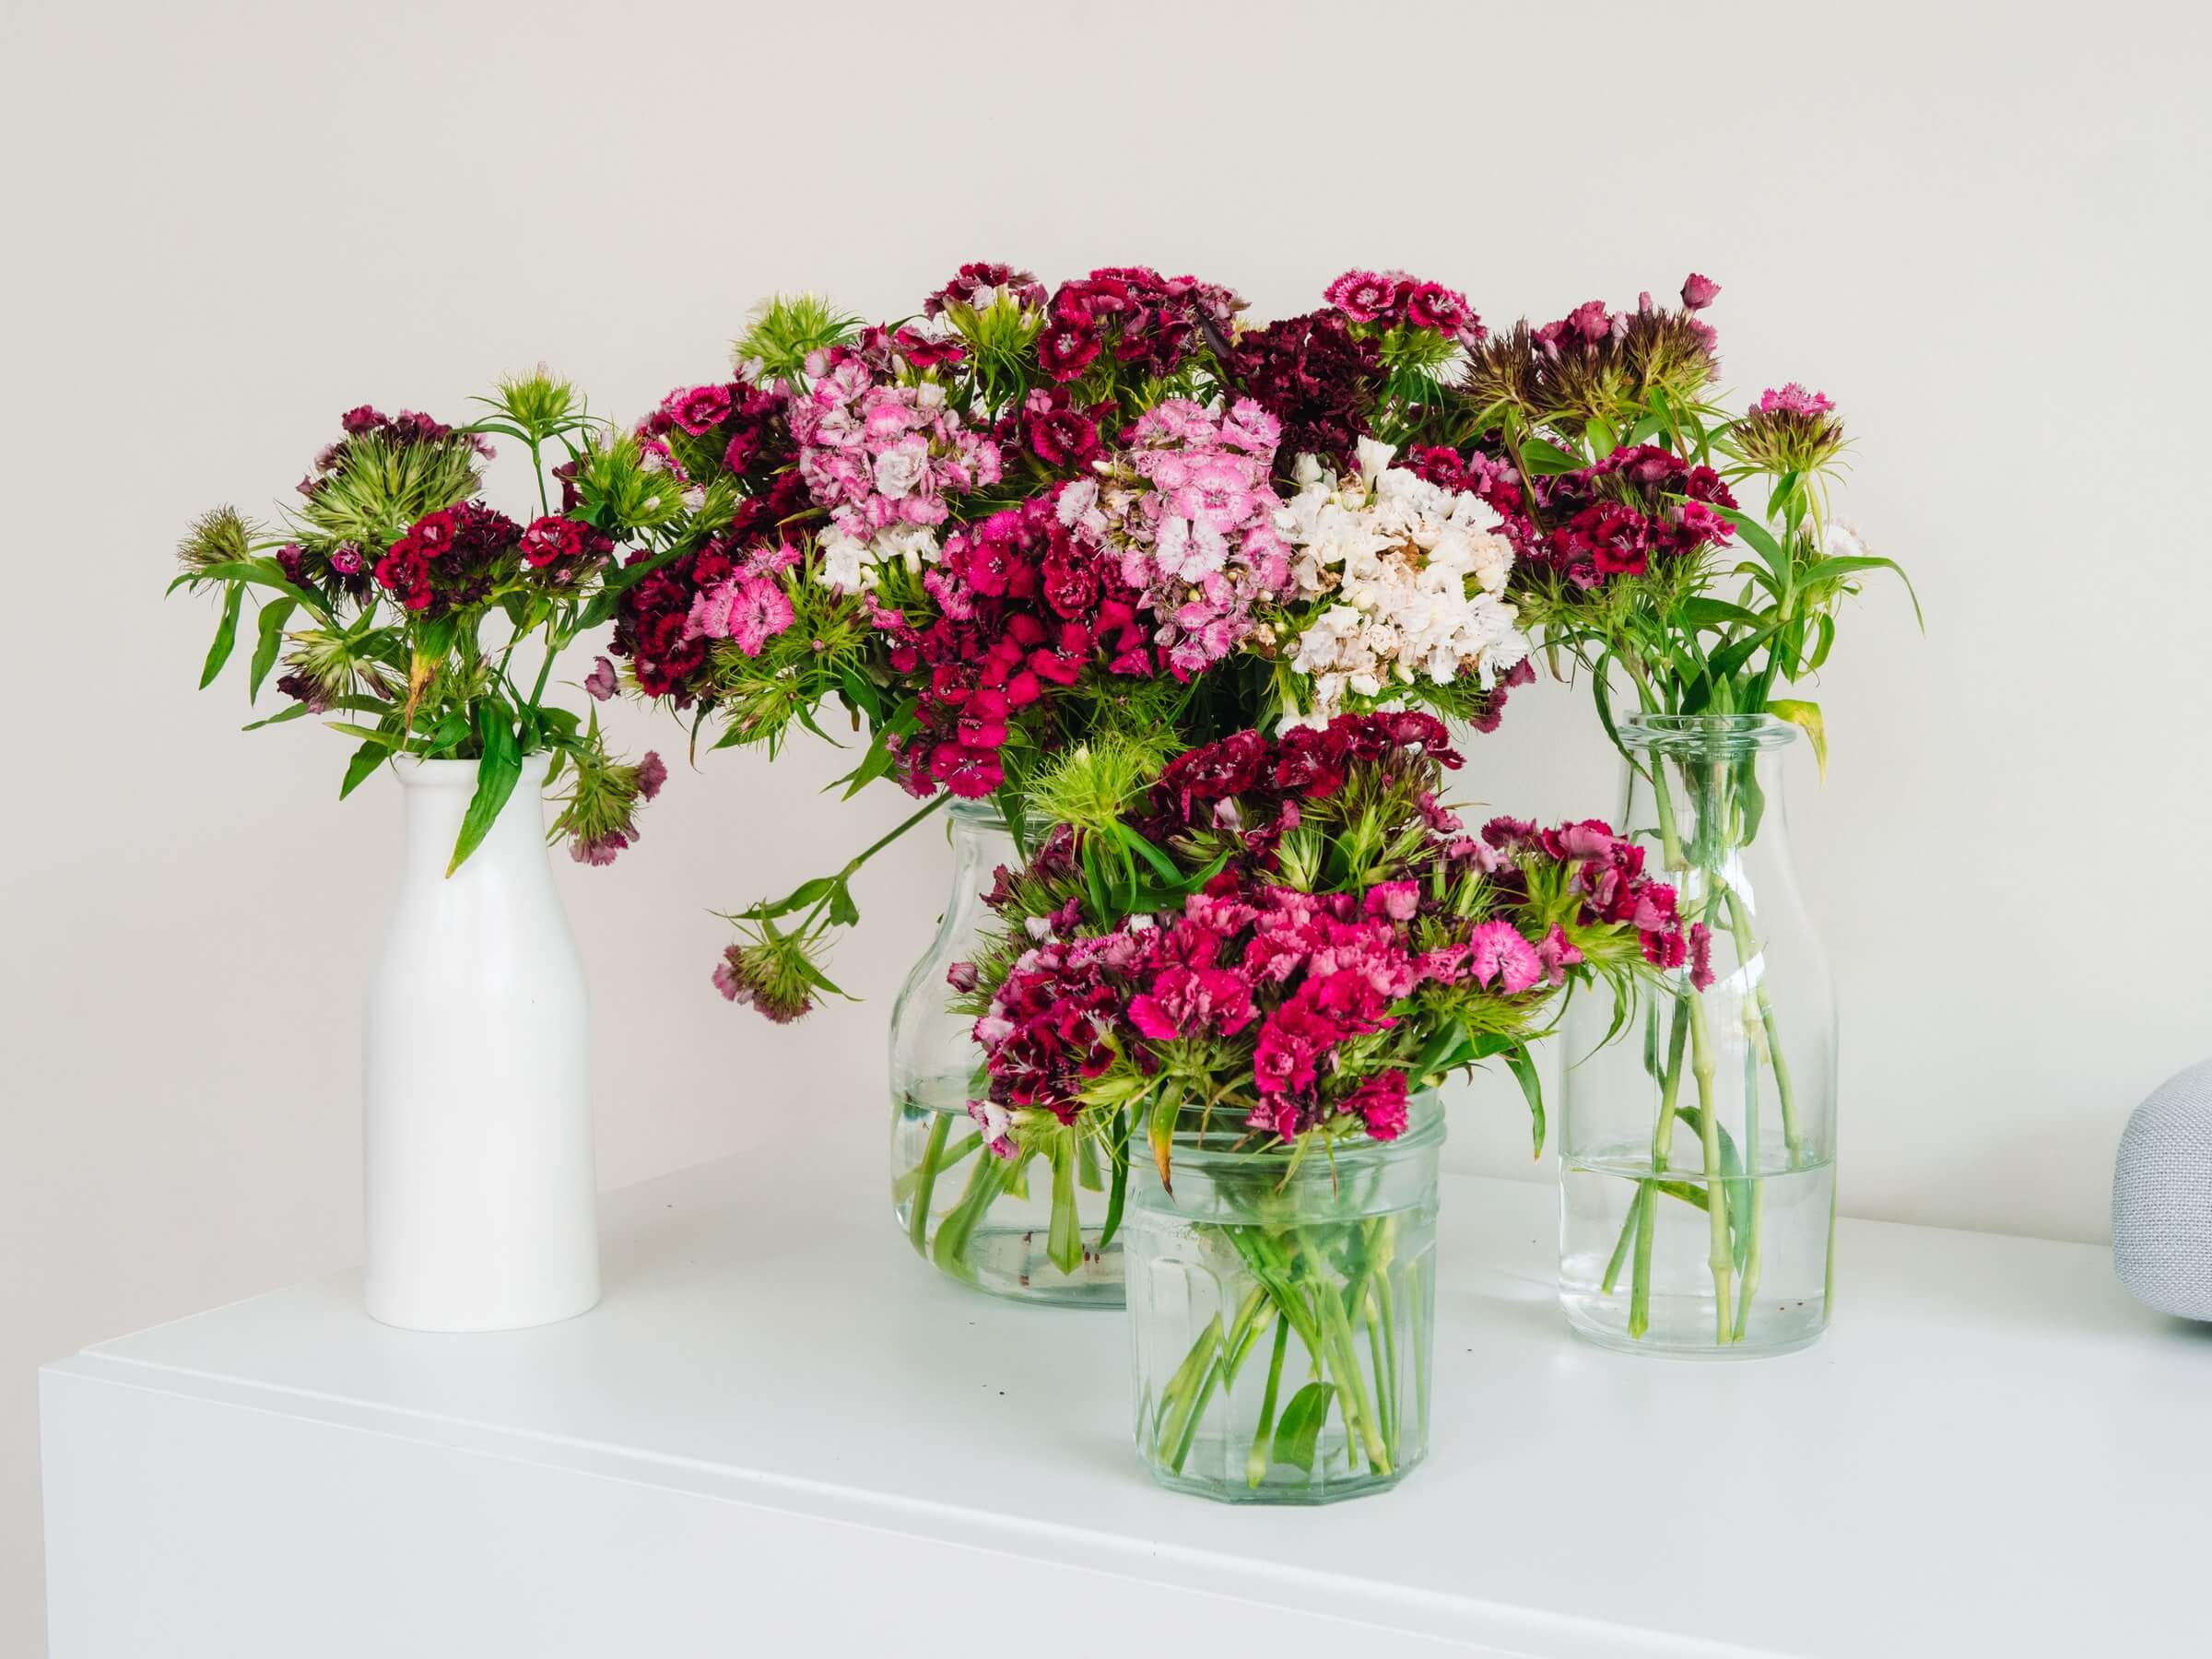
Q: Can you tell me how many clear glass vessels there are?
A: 3